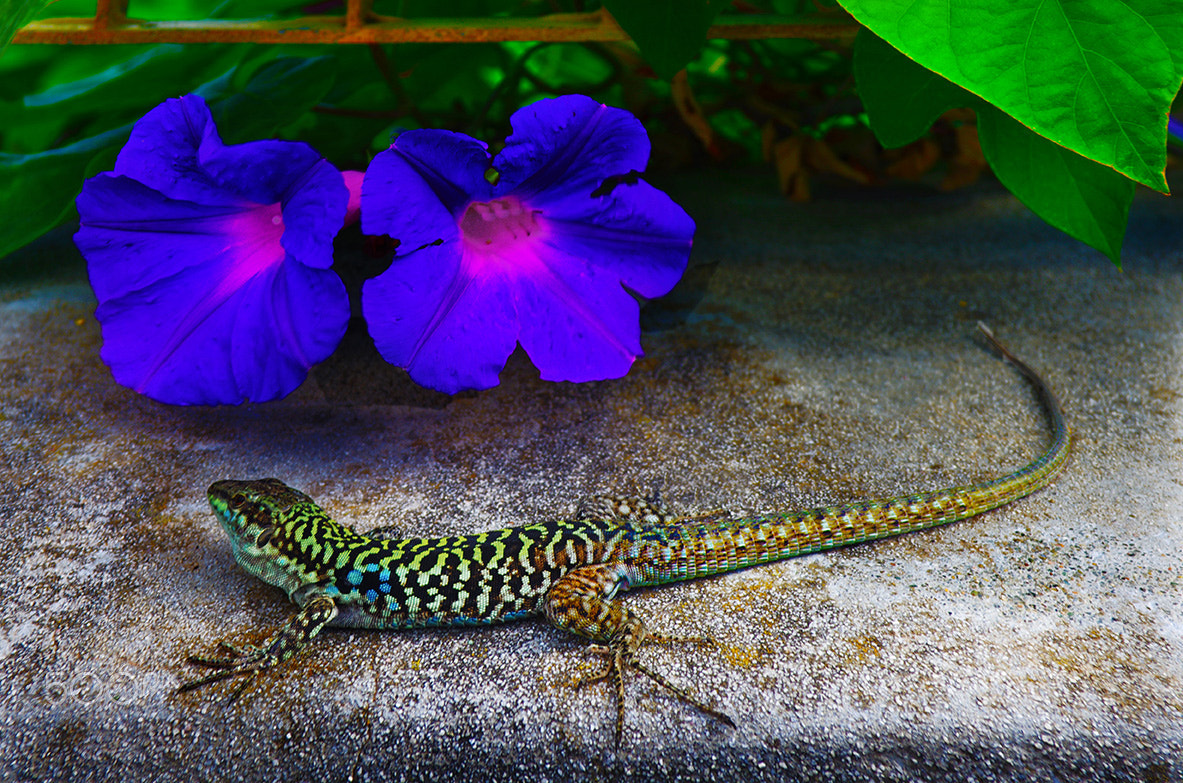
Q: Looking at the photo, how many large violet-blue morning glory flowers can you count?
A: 2